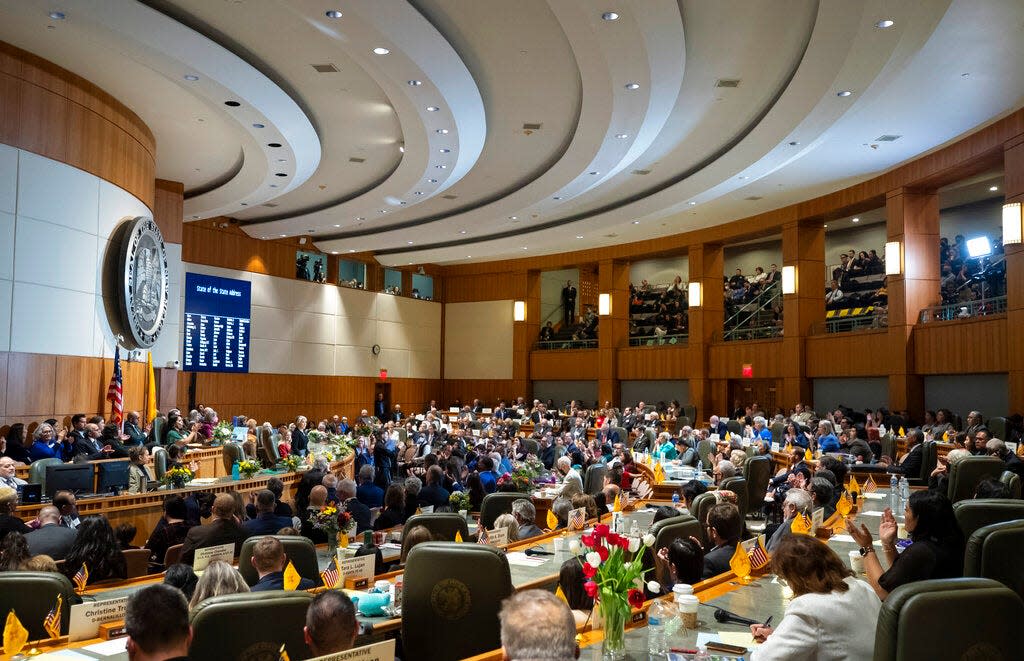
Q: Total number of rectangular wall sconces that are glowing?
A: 6